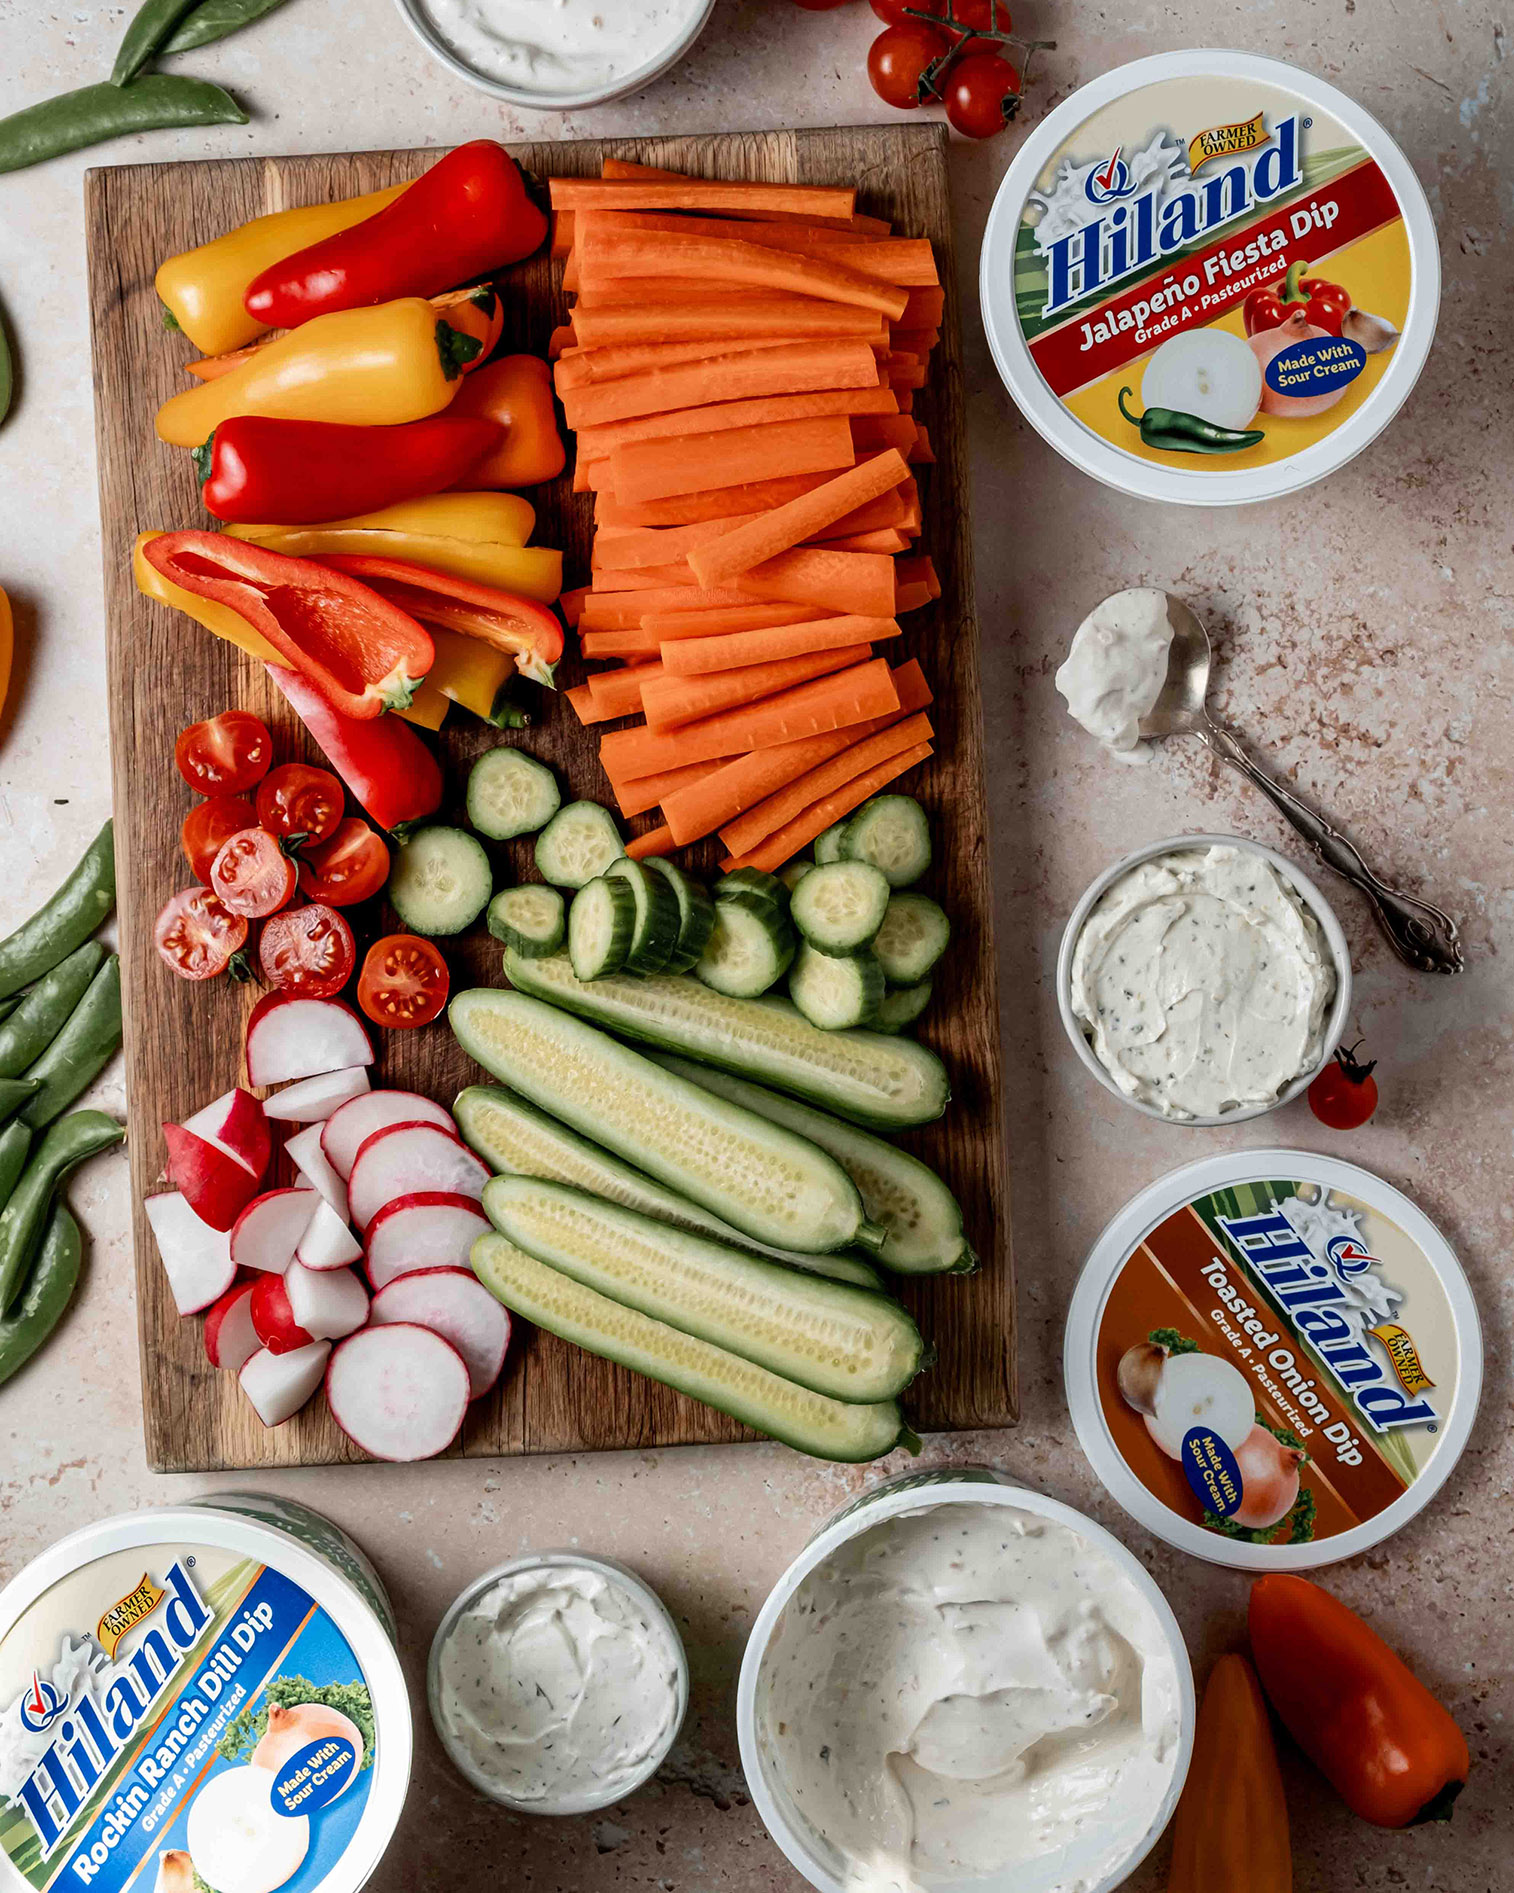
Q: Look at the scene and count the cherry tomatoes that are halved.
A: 8